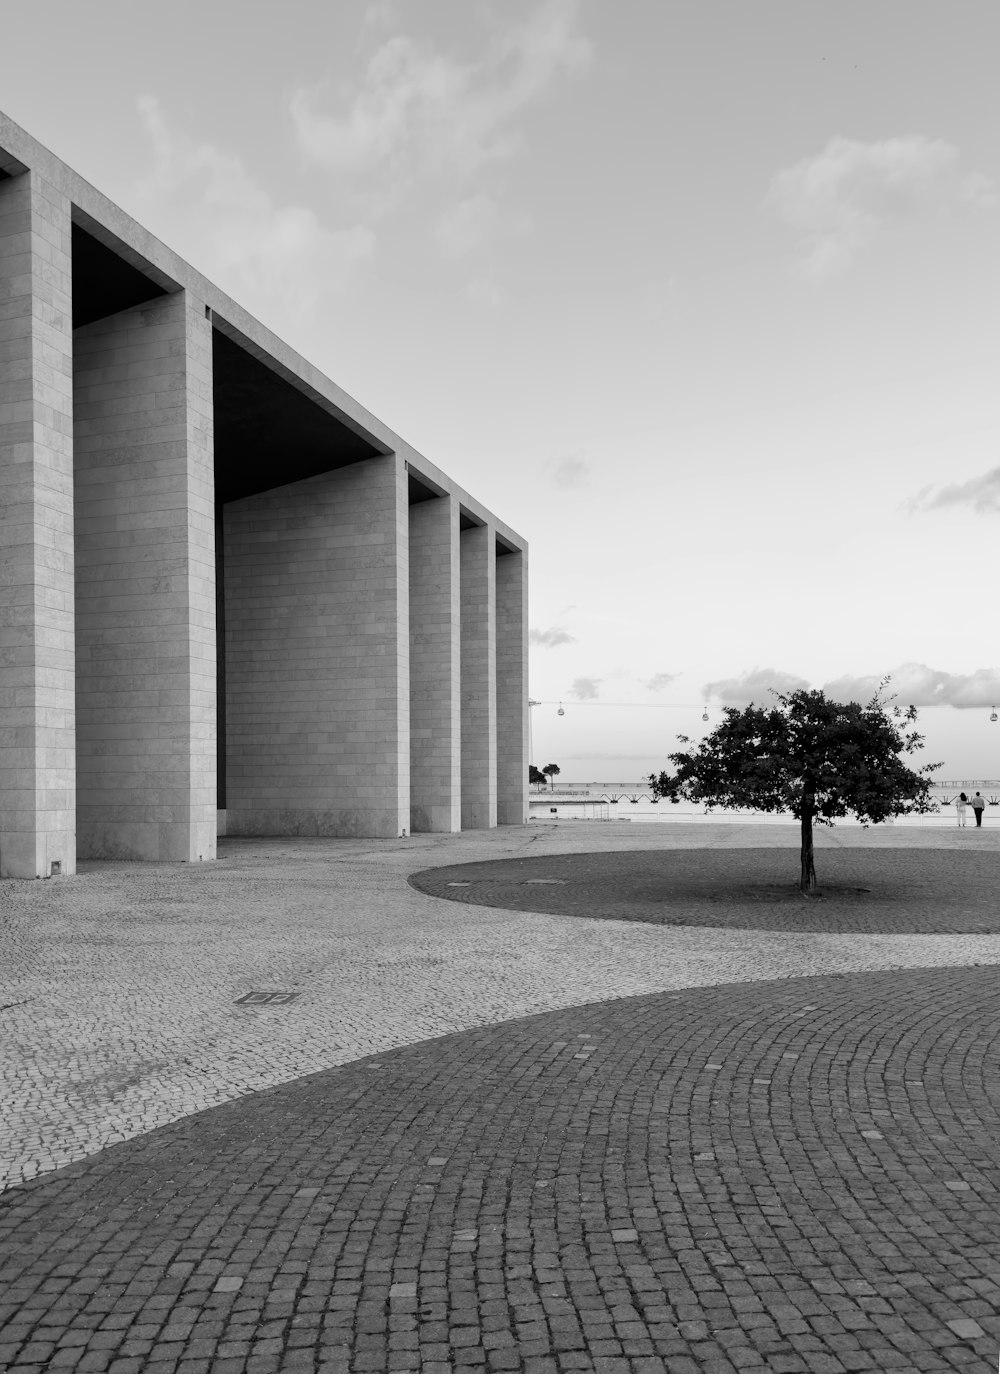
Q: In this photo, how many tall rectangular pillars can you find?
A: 6